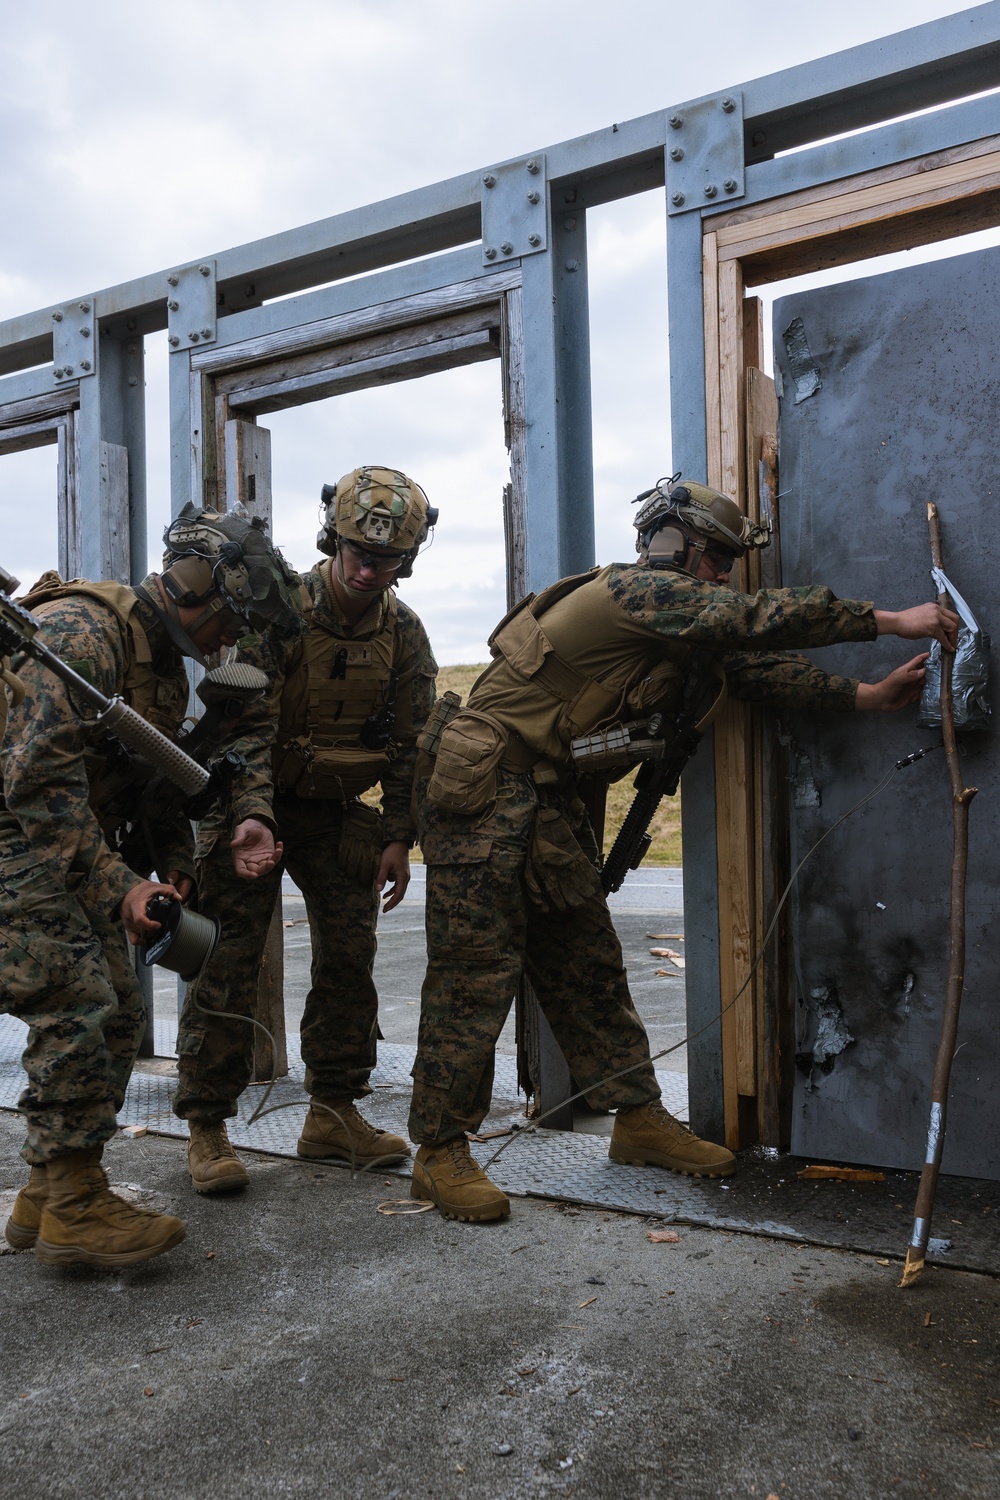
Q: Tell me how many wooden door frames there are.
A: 3